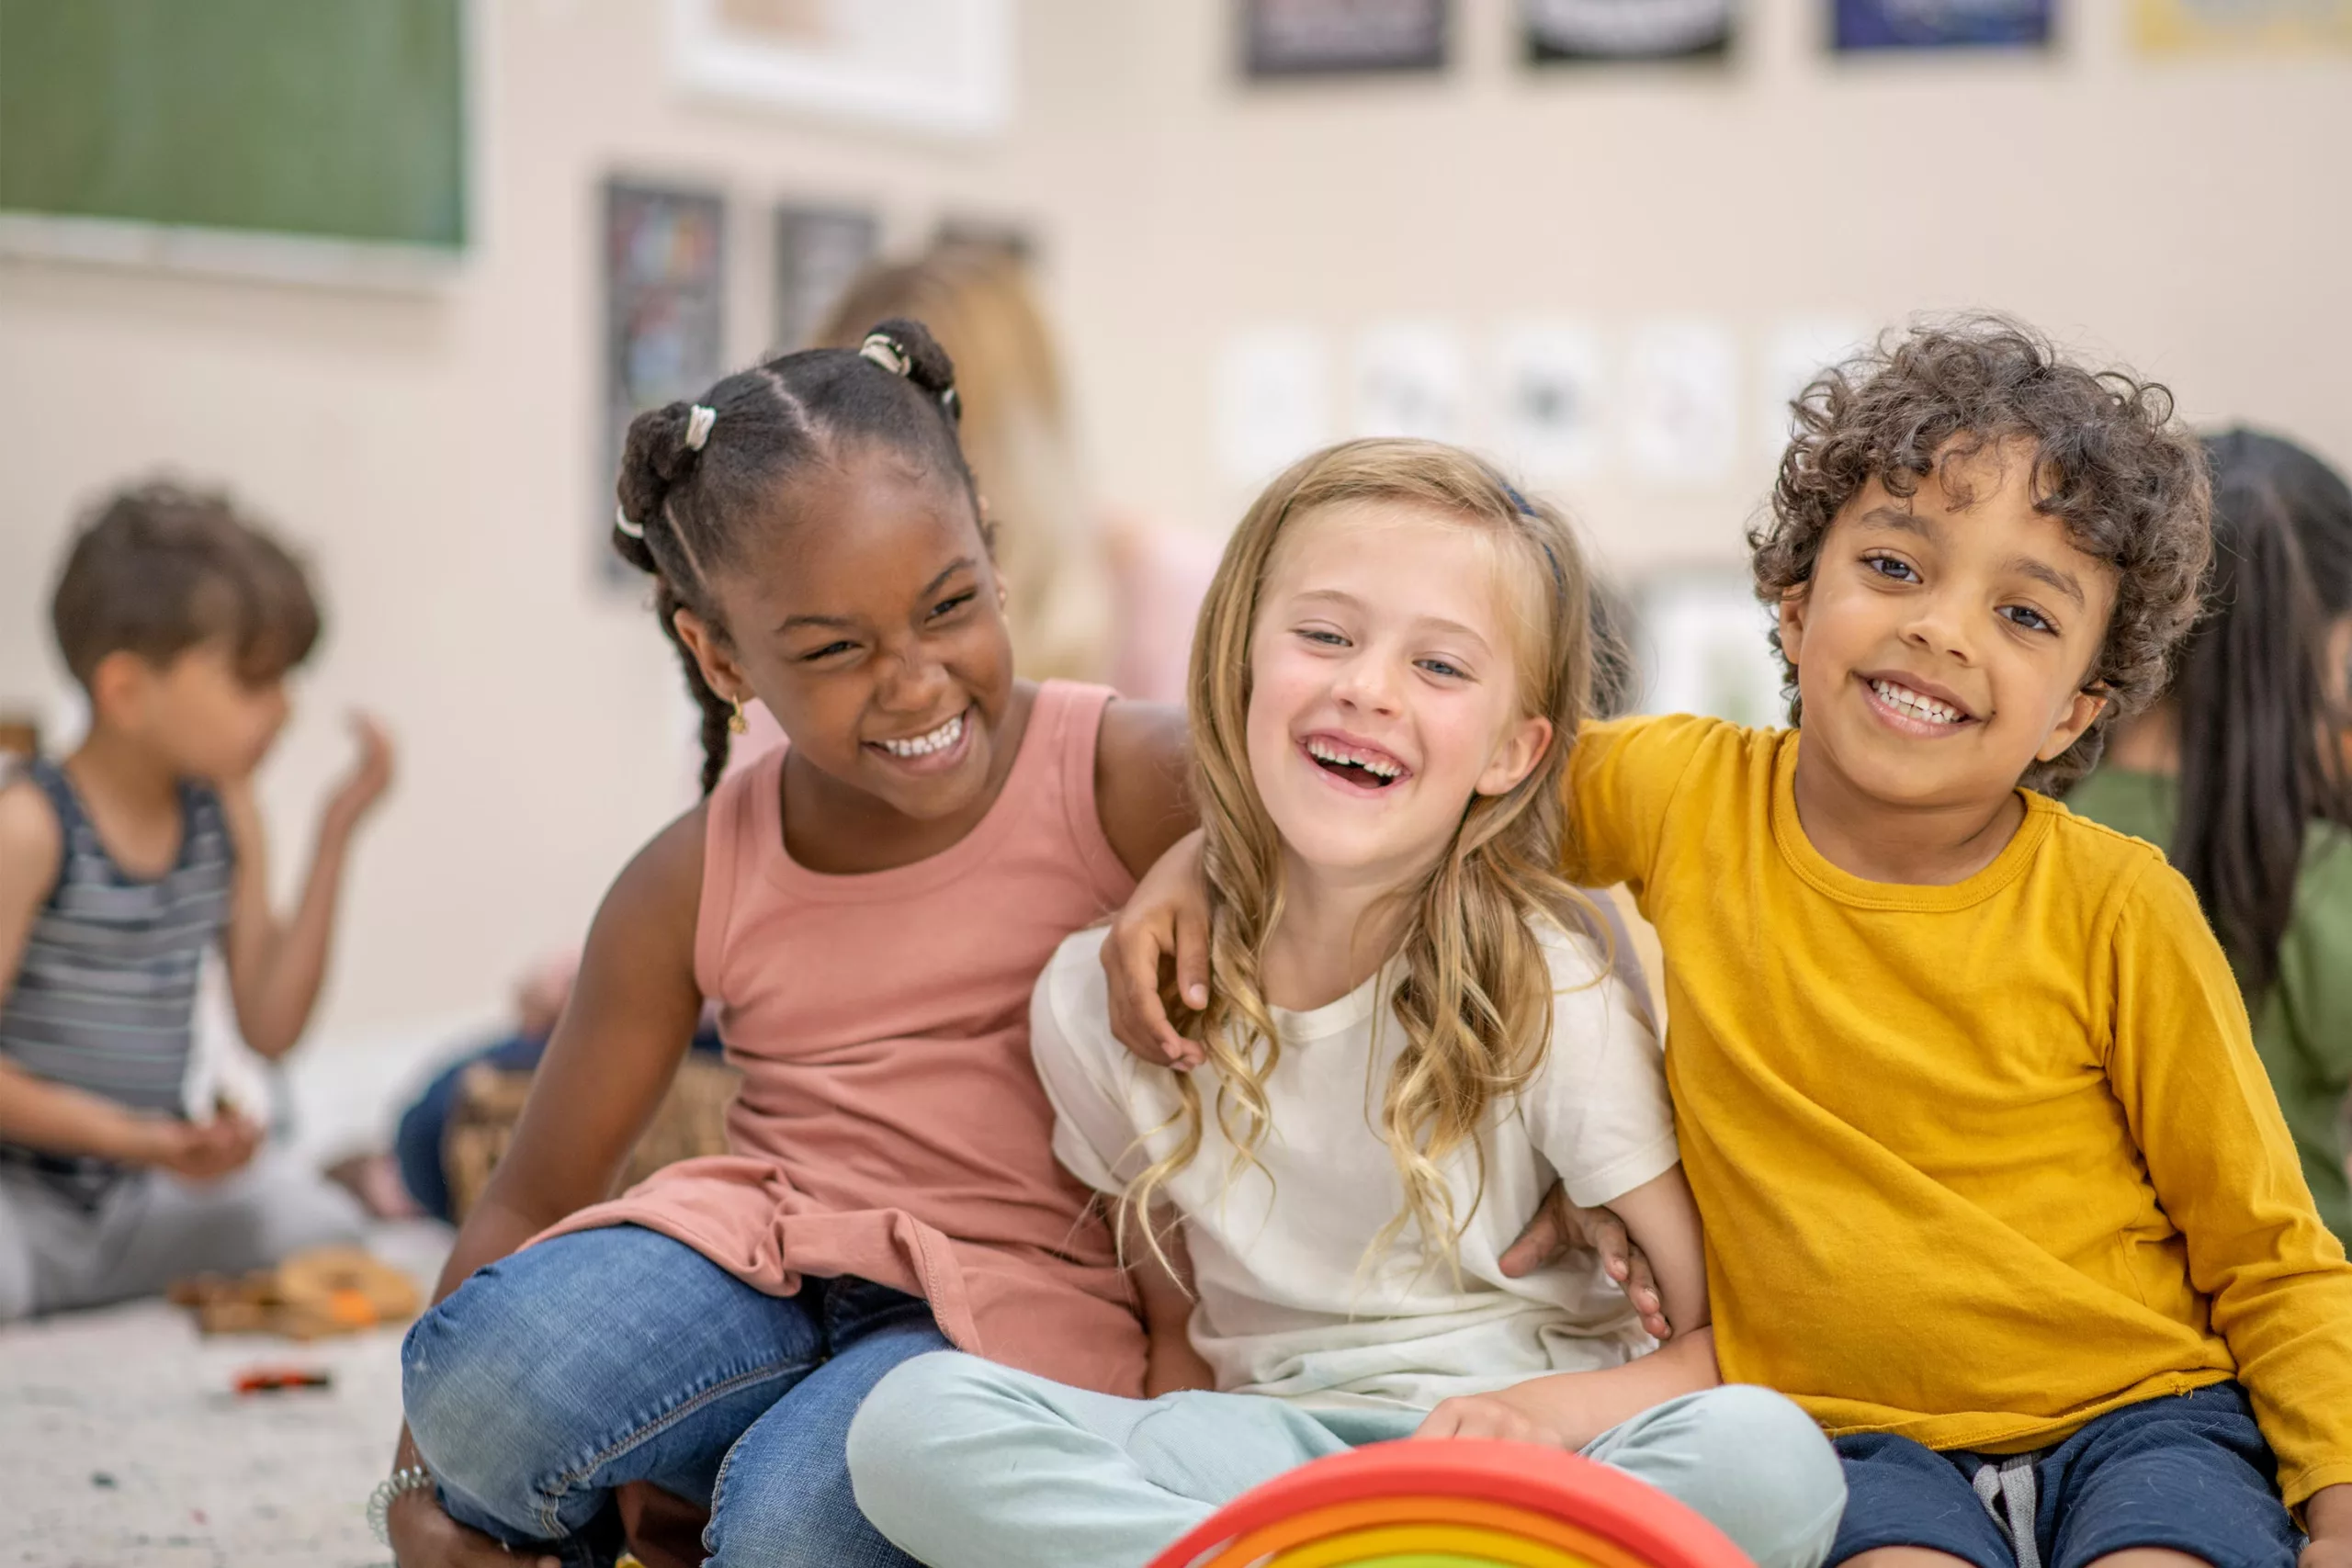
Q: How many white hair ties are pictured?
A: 4